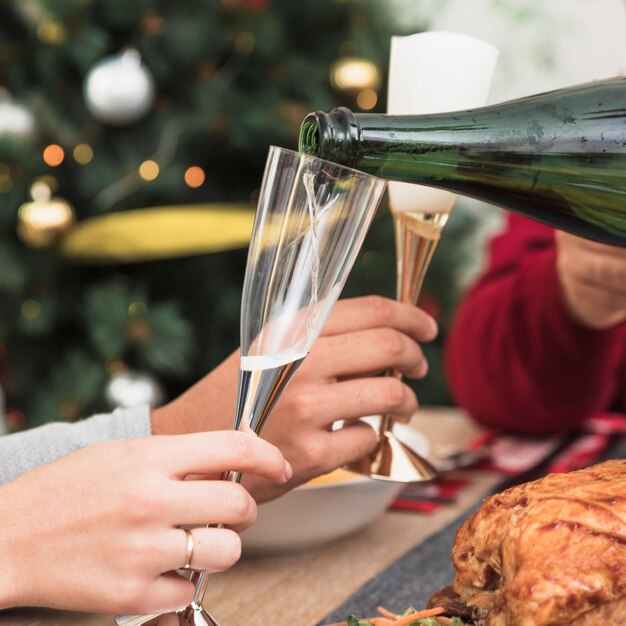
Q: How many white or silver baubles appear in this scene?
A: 3